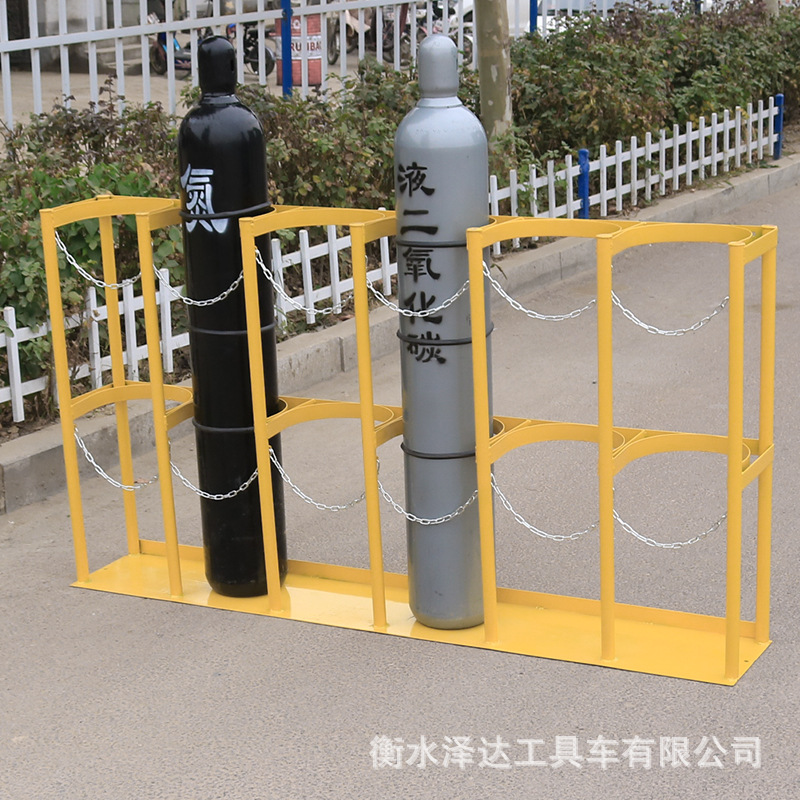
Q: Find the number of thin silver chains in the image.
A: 12